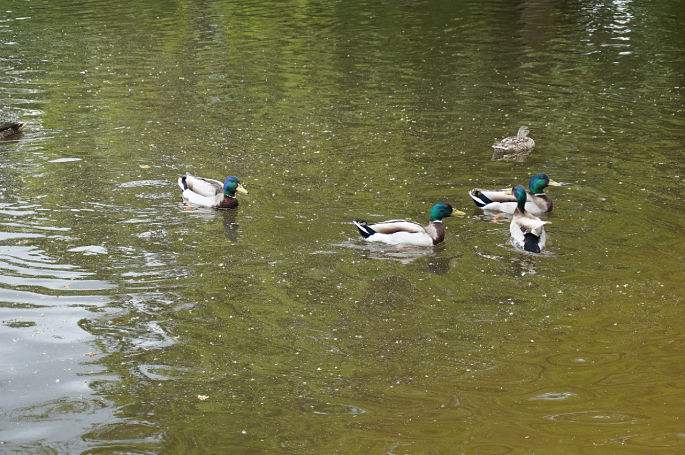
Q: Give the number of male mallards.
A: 4